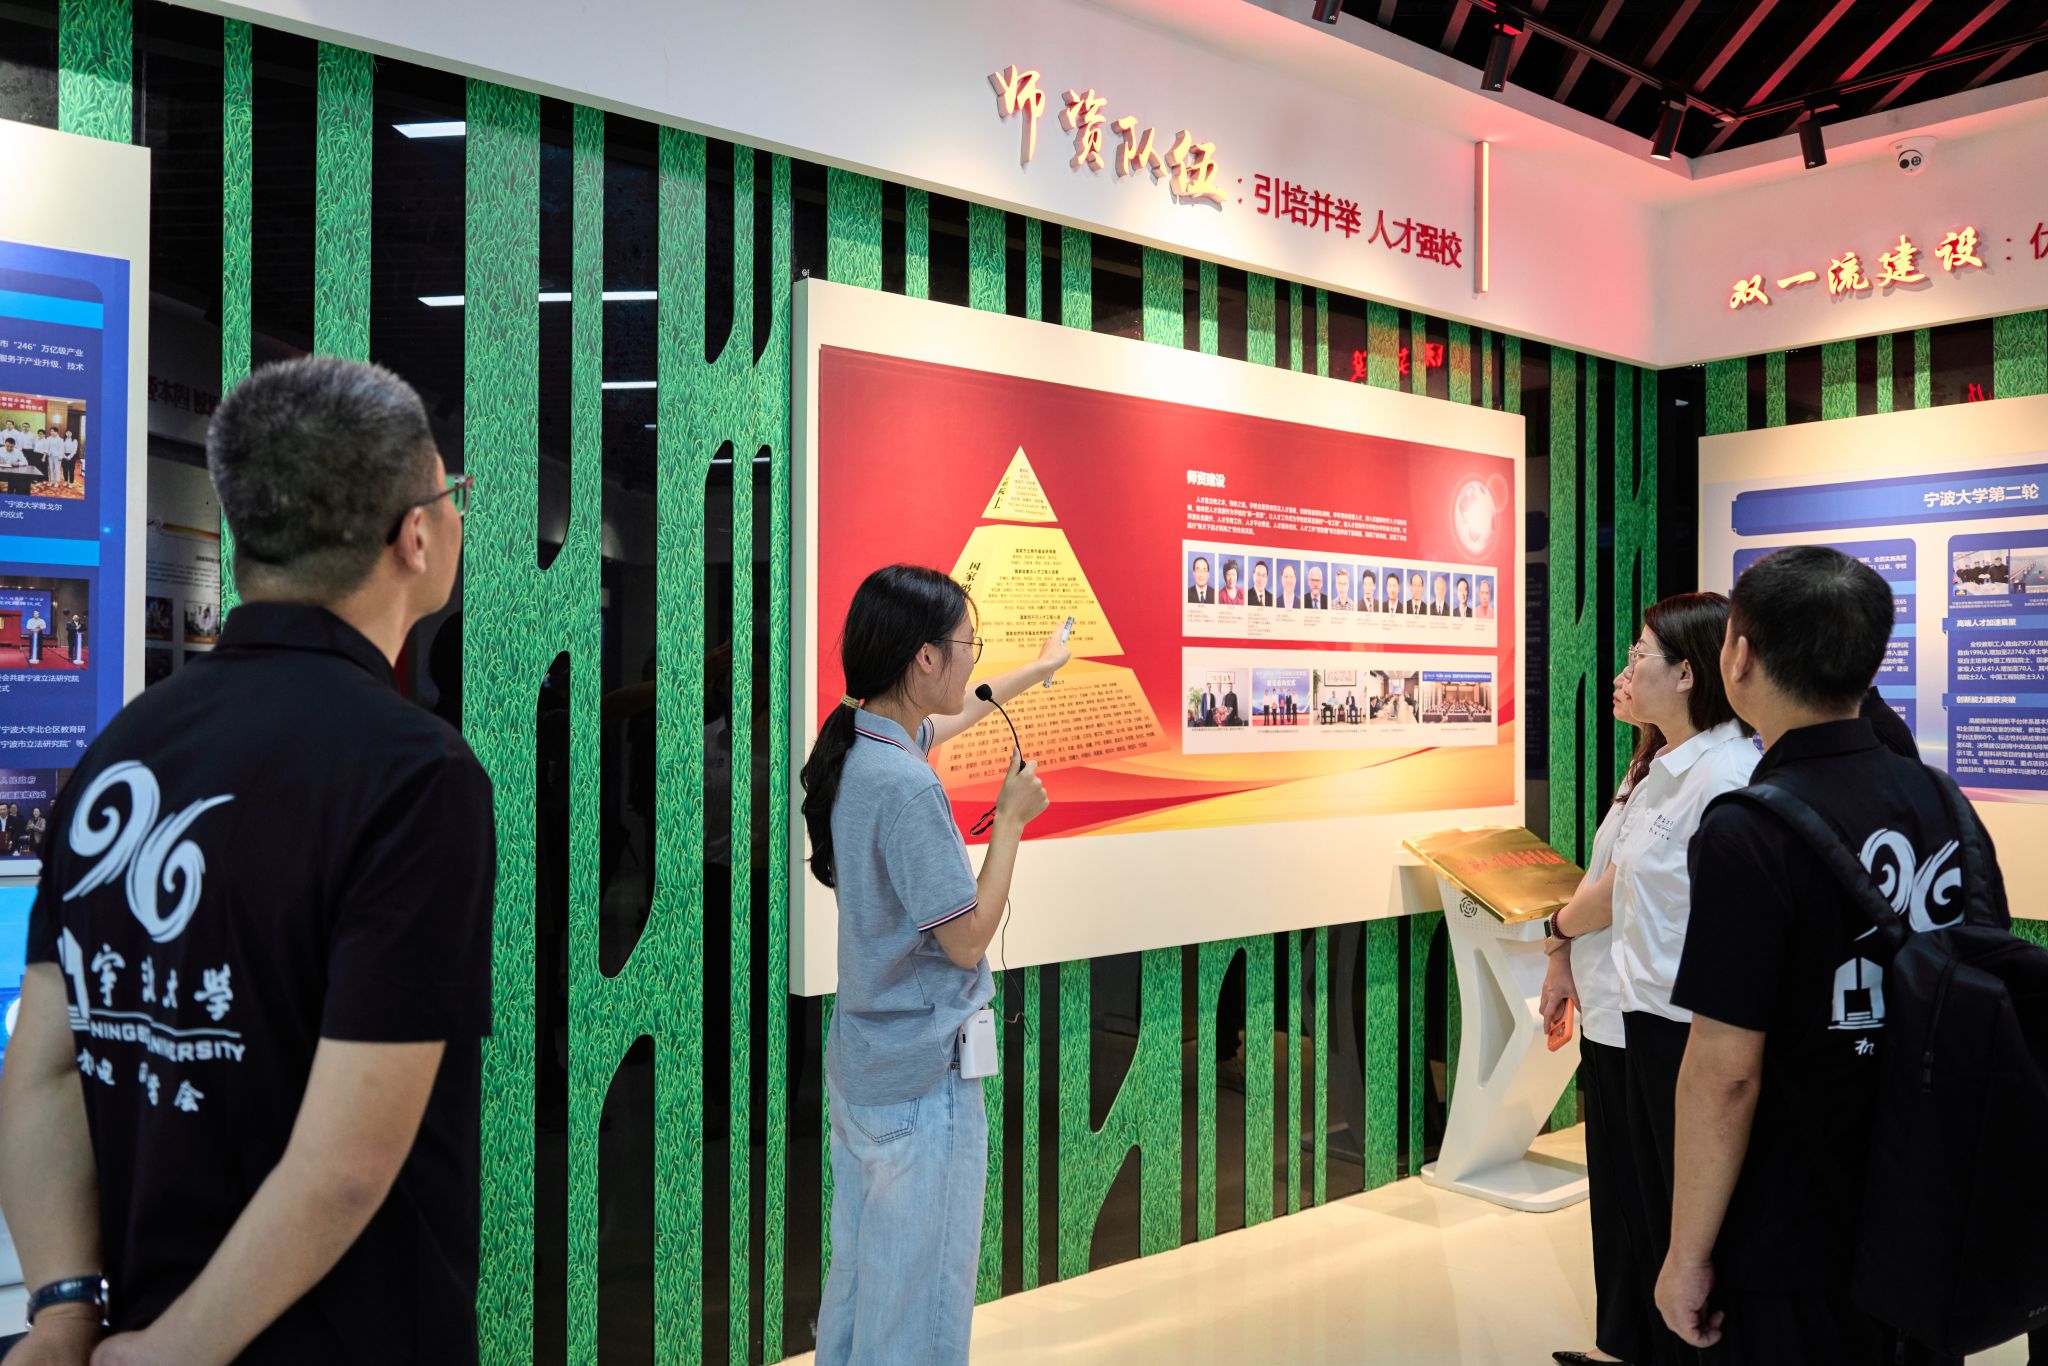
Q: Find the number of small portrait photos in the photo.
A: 12